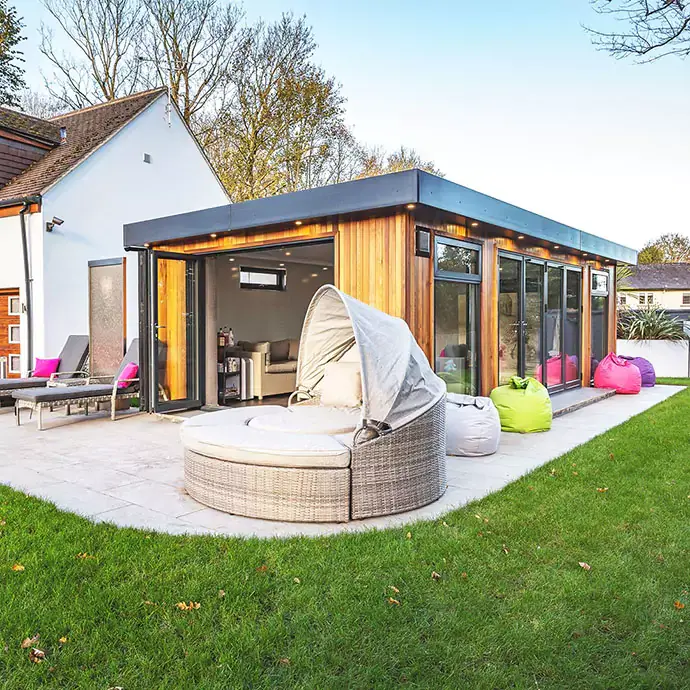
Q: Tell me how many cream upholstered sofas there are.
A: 1